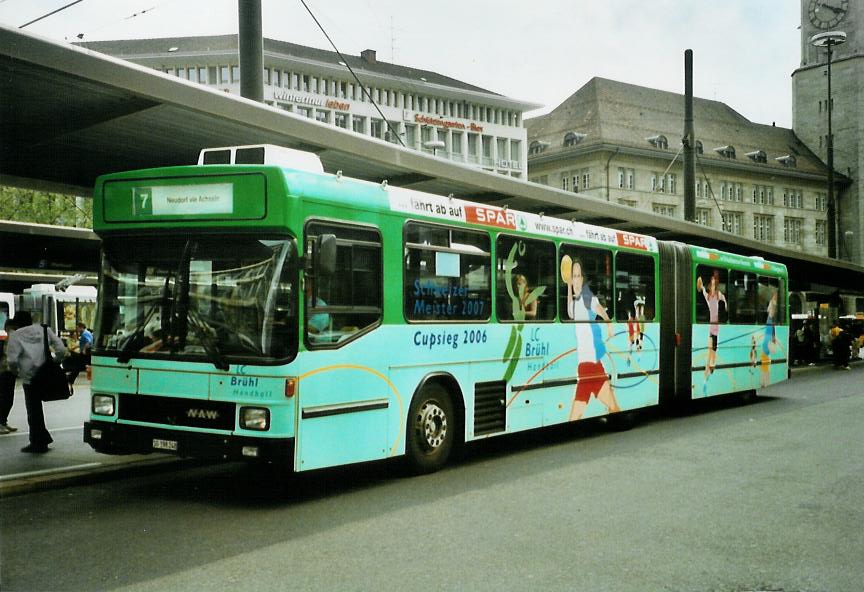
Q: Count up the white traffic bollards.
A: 0